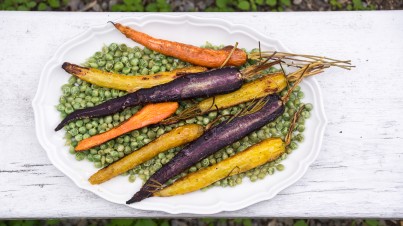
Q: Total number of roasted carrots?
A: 8